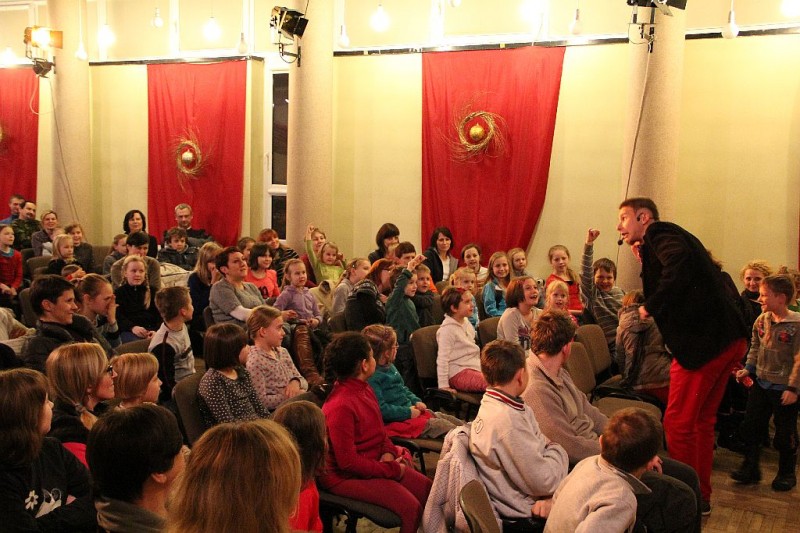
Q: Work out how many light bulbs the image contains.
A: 13